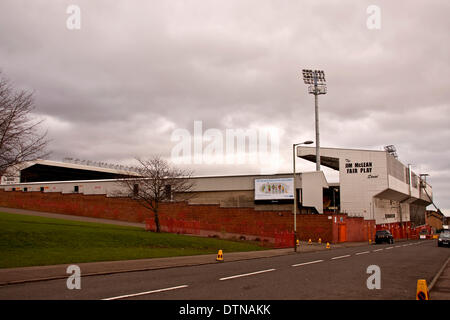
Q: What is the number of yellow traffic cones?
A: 7